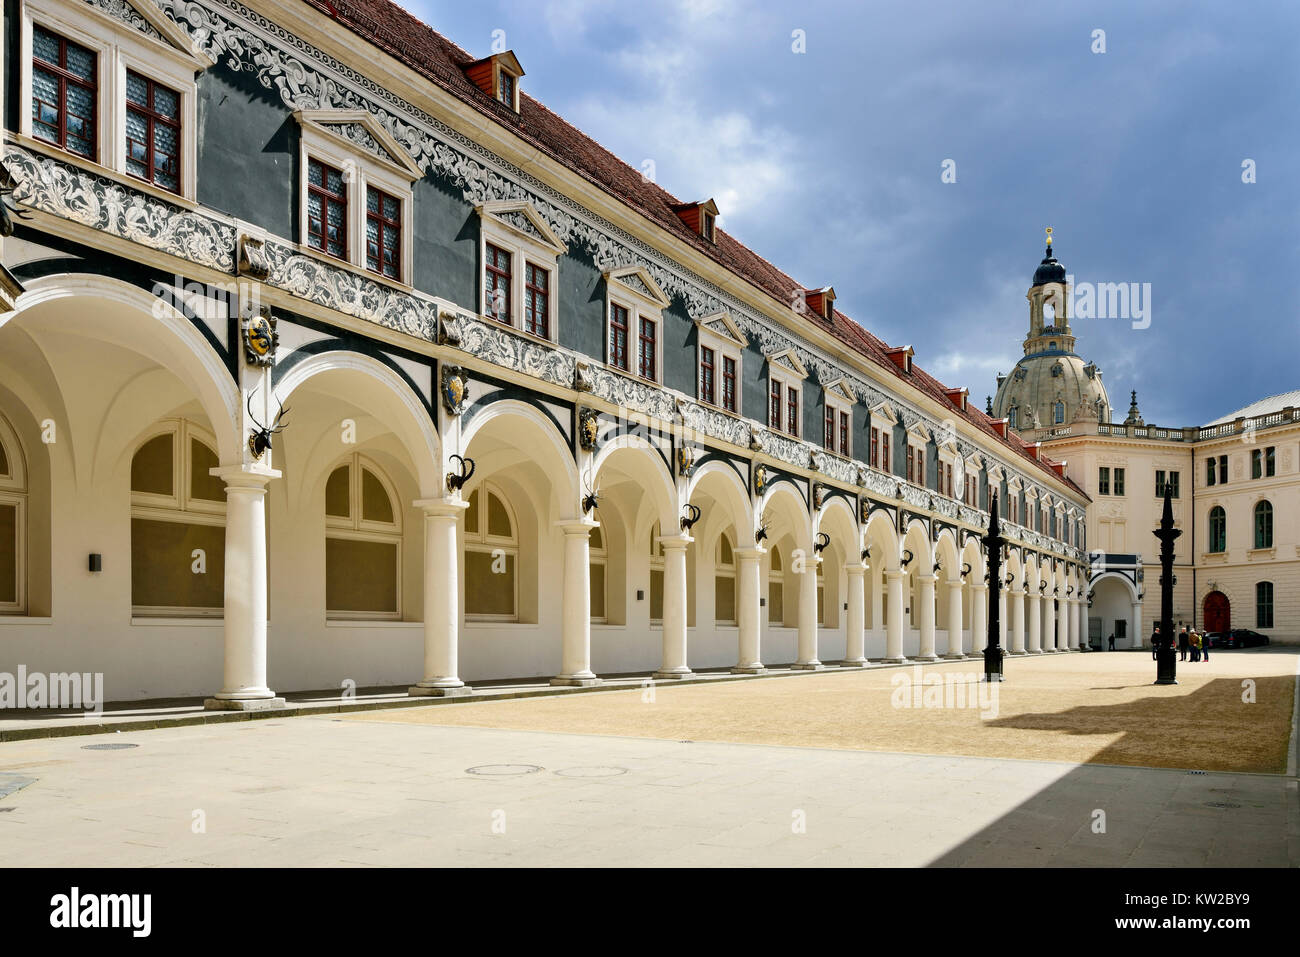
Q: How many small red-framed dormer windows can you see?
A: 8